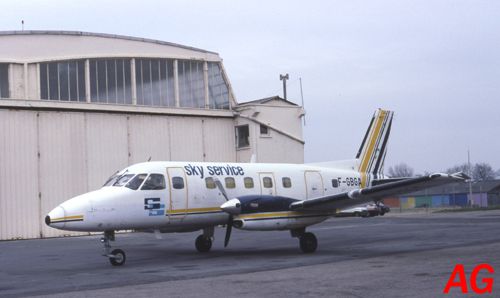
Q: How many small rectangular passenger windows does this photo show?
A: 7